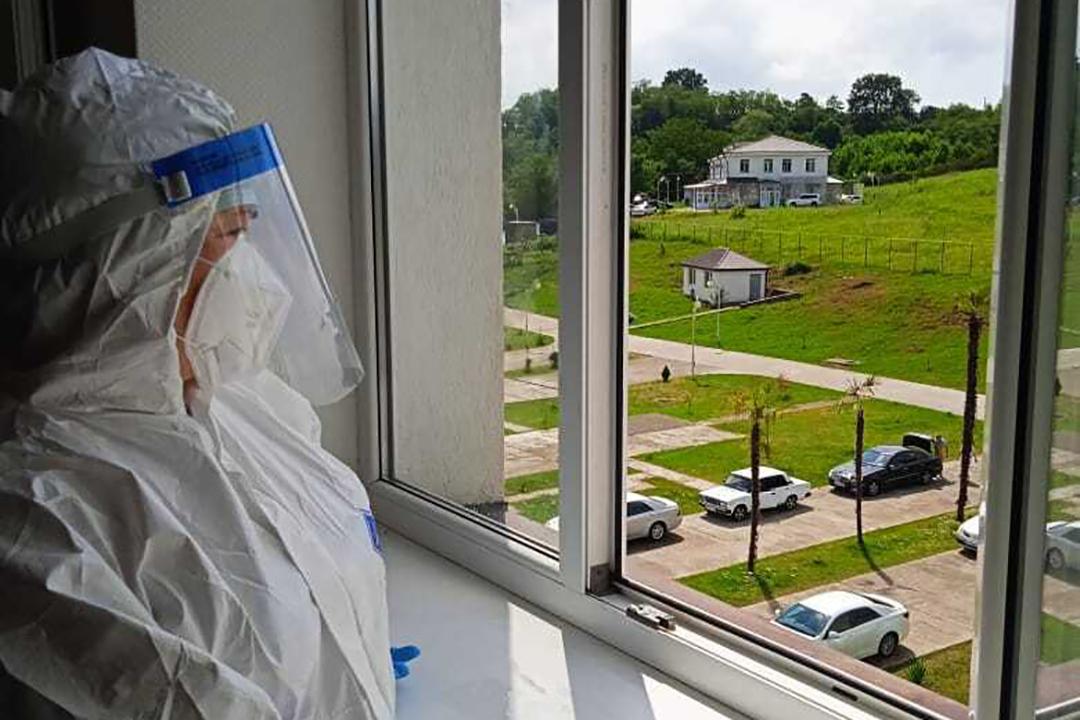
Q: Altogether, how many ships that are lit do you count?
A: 0